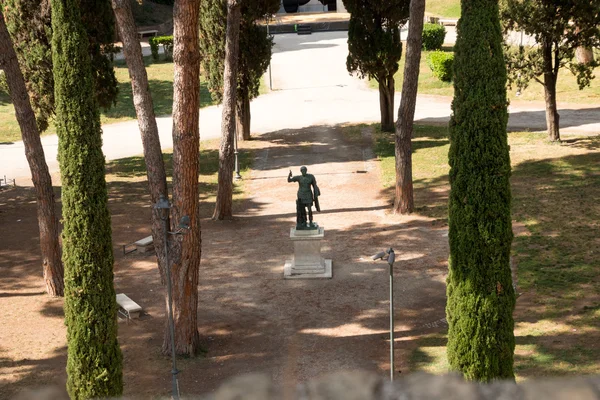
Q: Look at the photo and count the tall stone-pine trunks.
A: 5